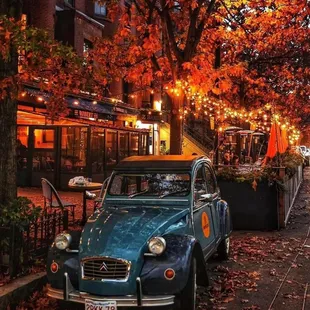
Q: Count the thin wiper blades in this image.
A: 2